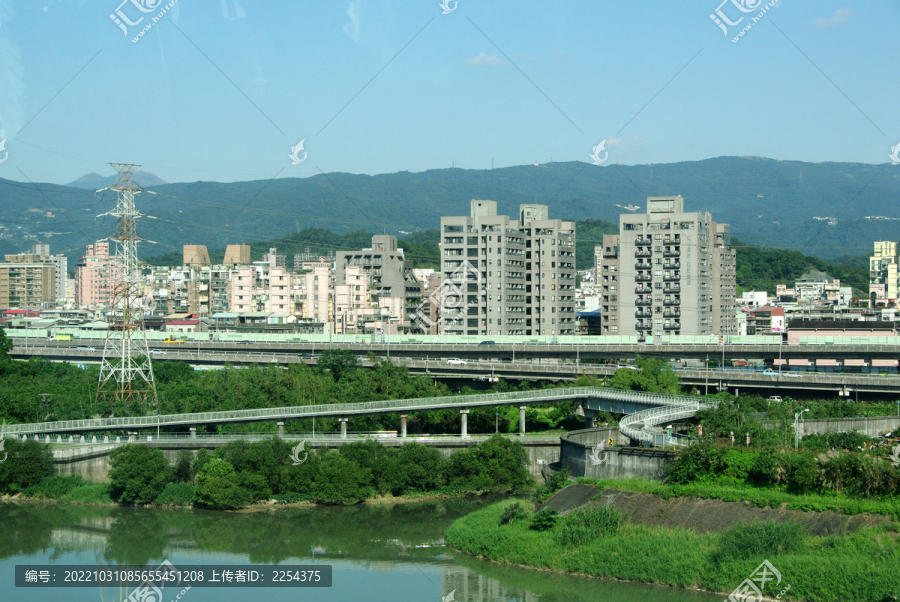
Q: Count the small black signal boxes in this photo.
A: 0